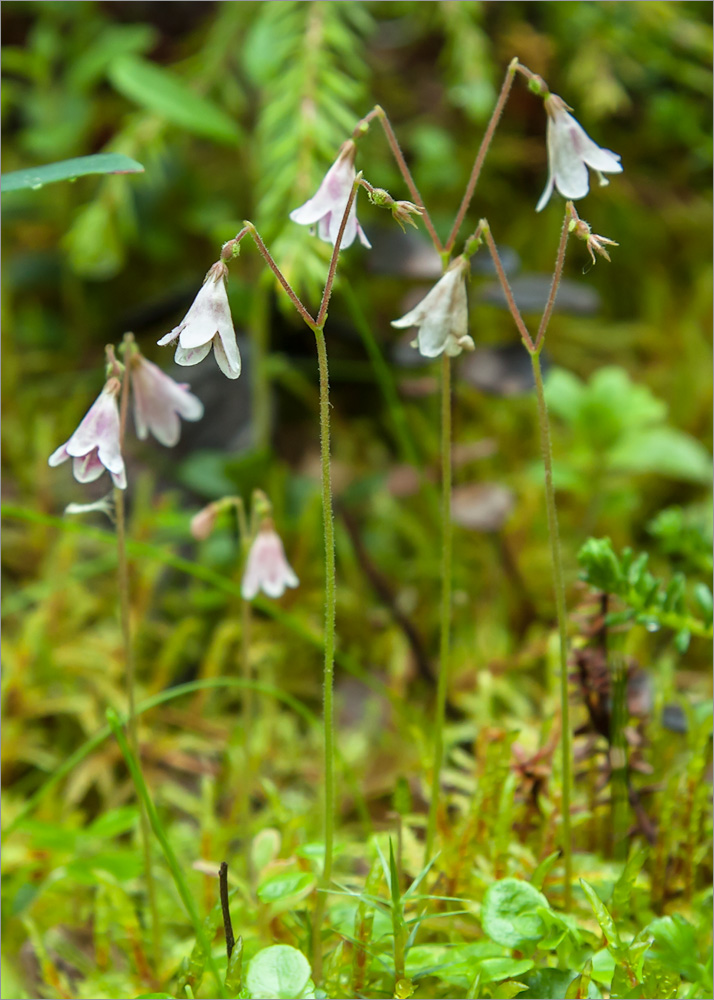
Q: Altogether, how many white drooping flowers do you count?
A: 7